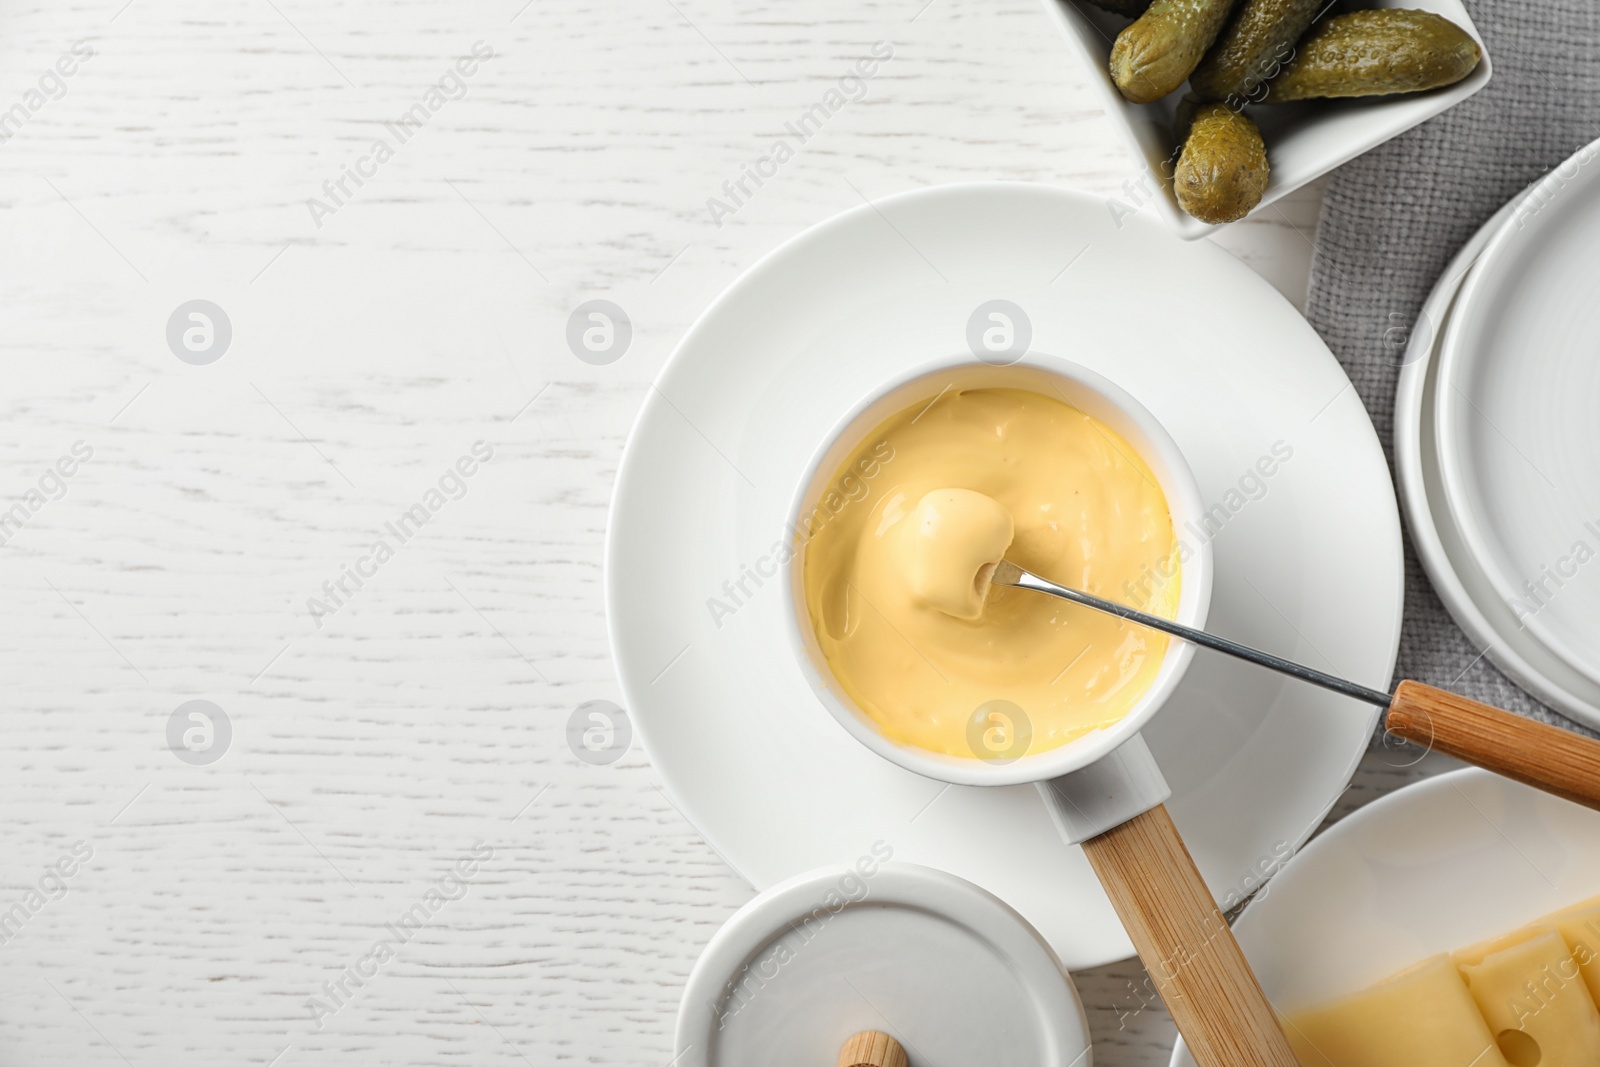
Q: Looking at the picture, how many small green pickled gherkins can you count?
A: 5